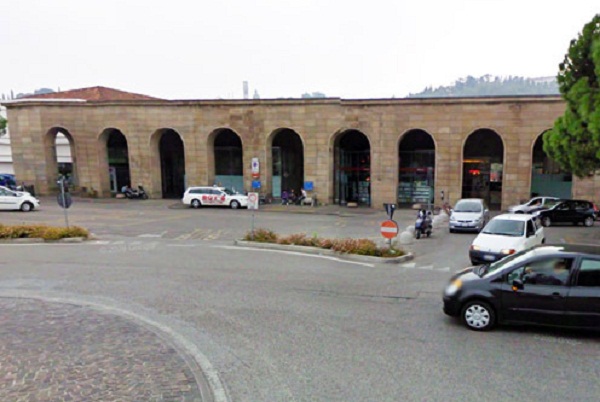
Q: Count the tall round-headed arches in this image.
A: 9